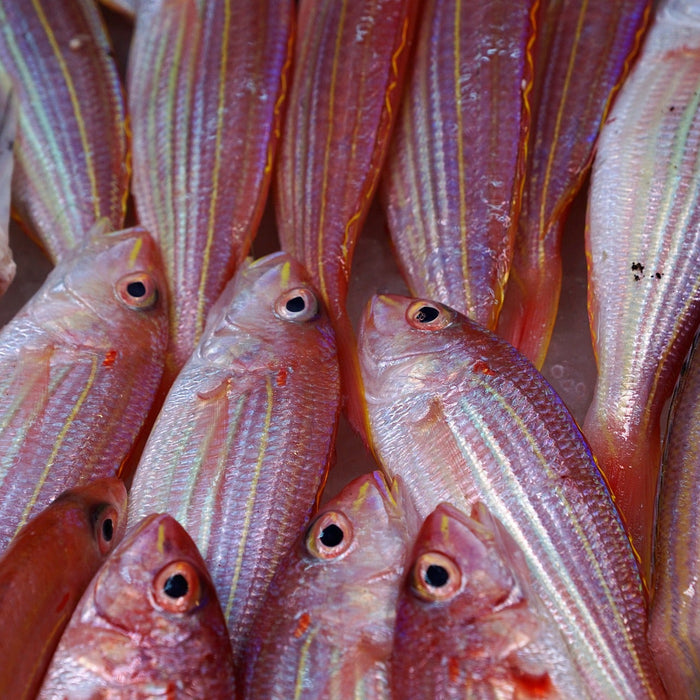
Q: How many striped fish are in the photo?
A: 14